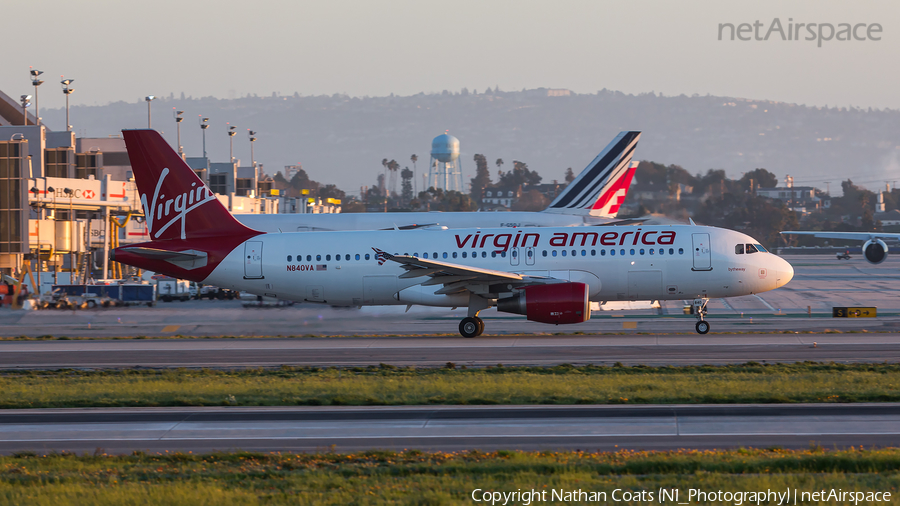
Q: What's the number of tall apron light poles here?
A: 8